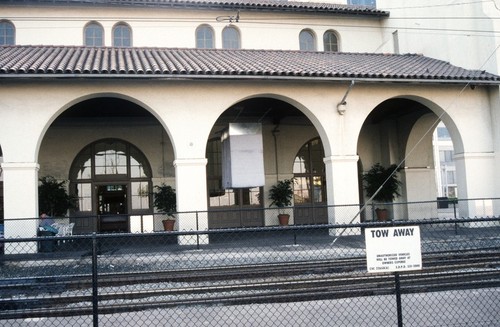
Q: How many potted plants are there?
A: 4